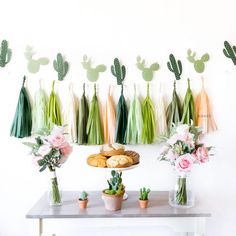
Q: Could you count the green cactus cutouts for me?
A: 9